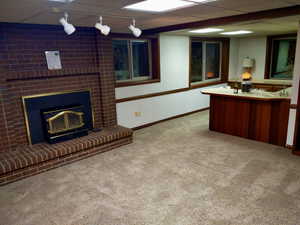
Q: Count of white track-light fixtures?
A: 3